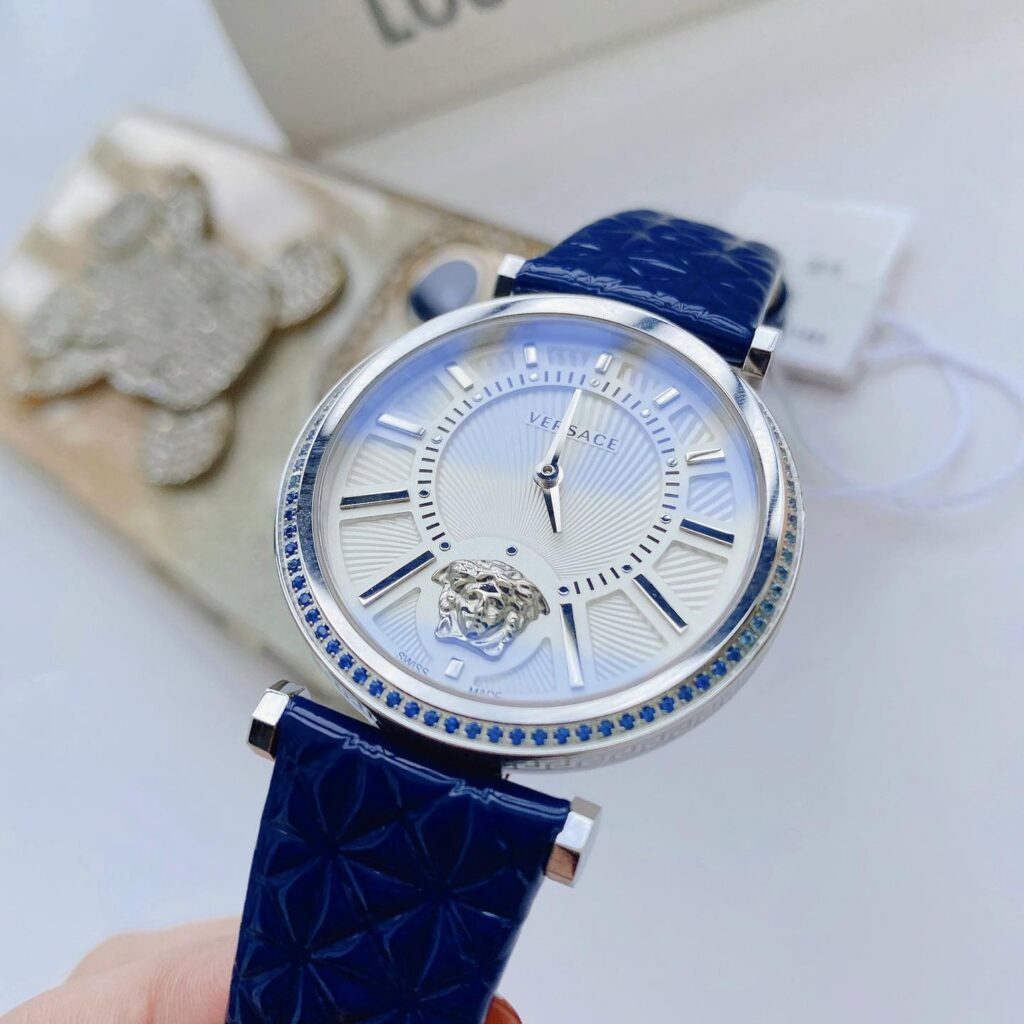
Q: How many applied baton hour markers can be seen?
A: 12